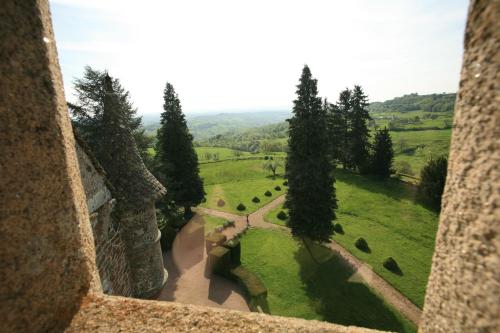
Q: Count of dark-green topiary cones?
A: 9